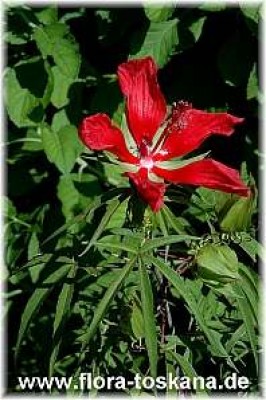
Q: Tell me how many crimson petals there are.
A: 5